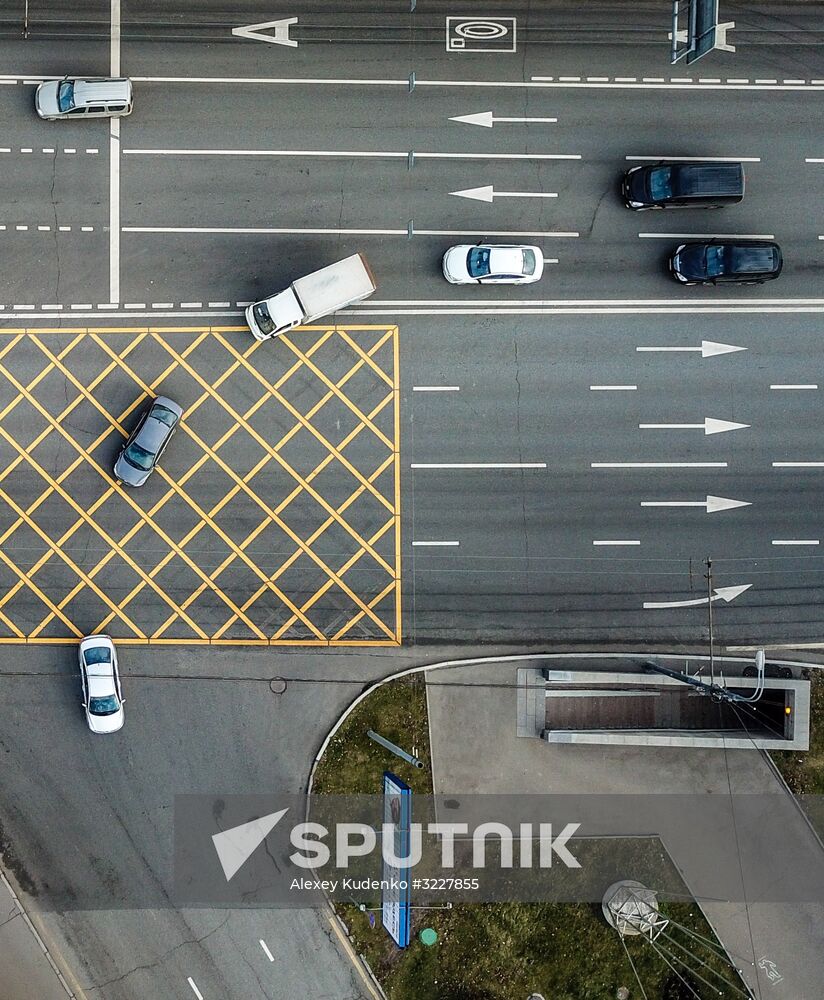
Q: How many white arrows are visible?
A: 6